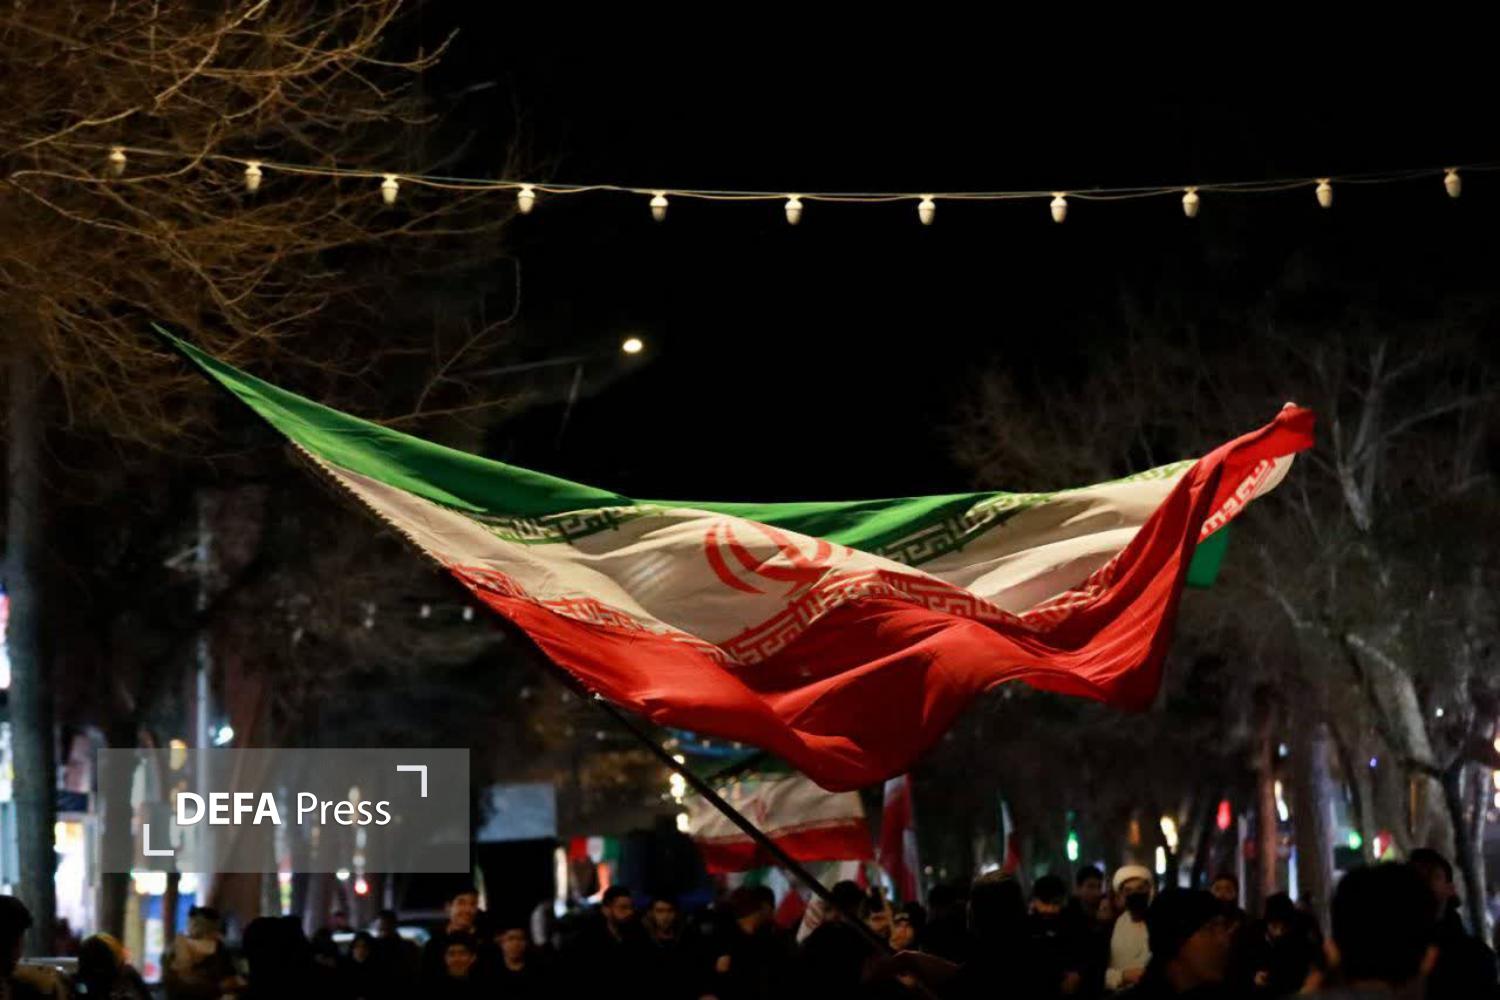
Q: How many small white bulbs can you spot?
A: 11